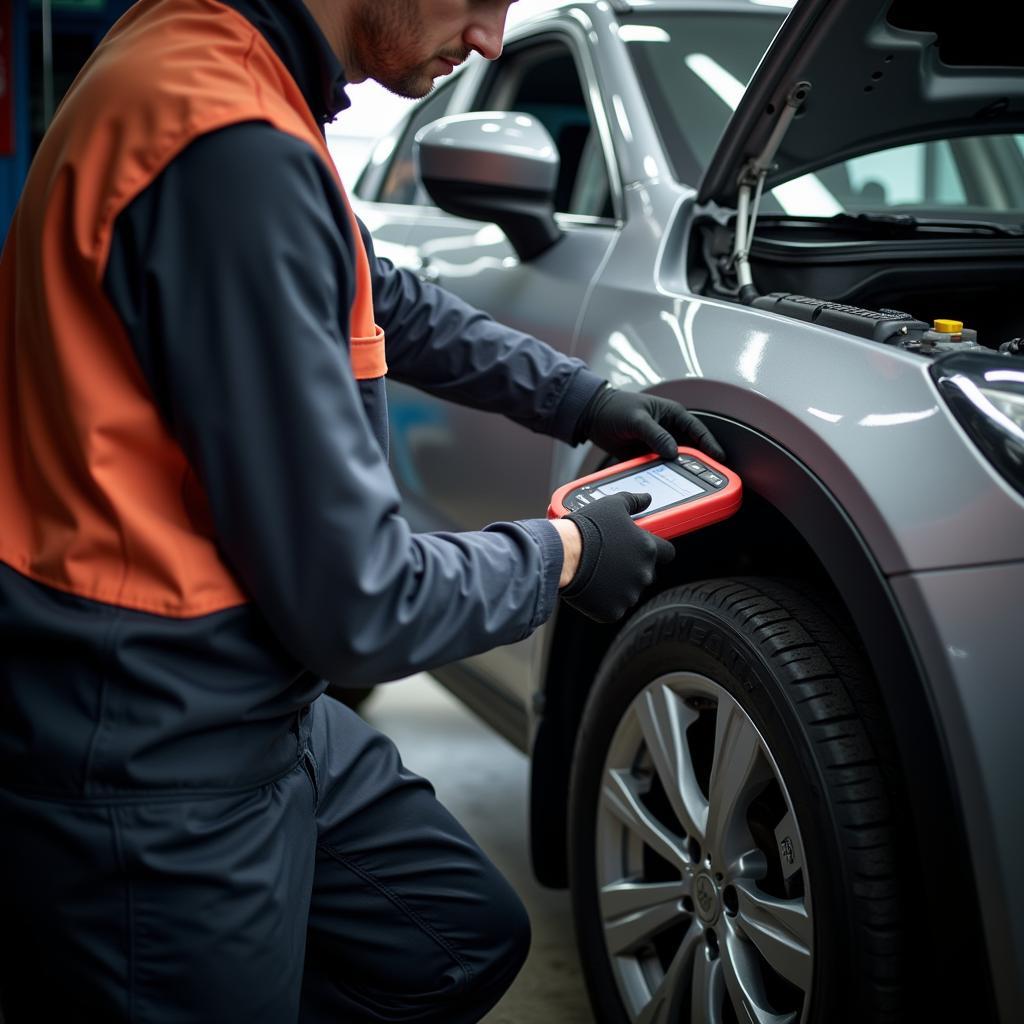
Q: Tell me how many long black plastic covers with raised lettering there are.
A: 1